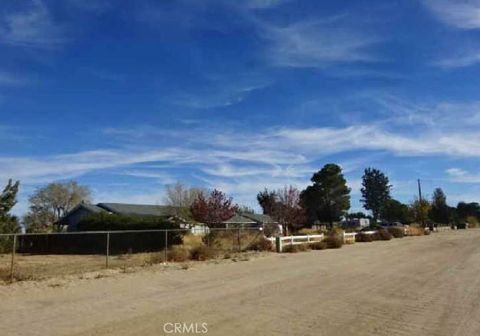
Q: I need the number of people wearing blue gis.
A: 0